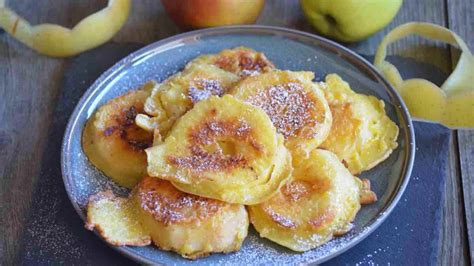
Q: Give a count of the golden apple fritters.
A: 8